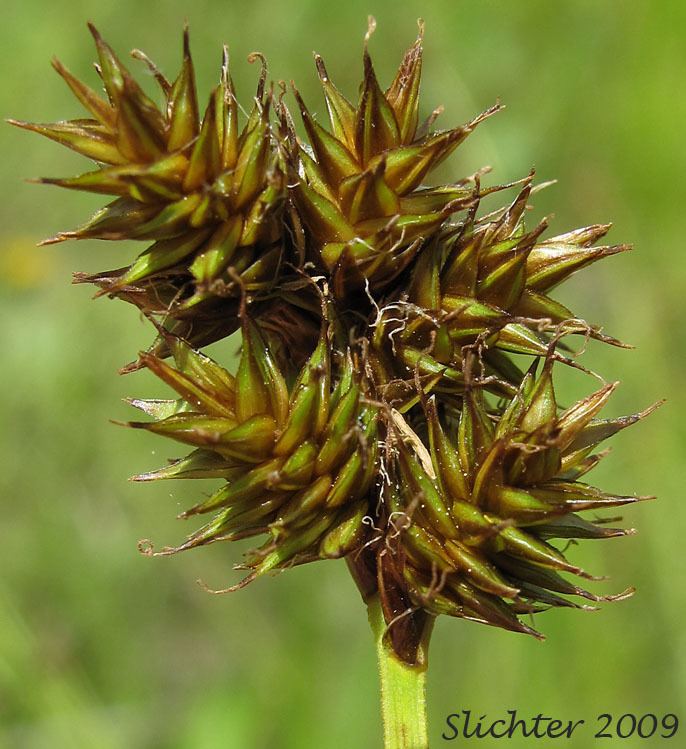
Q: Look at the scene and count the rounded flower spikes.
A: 5